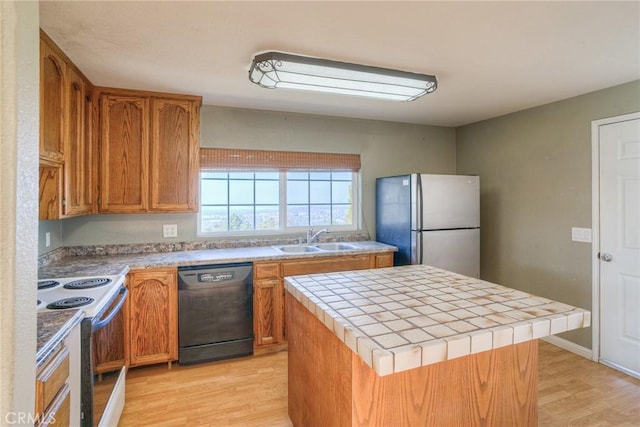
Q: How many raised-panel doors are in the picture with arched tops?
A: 6